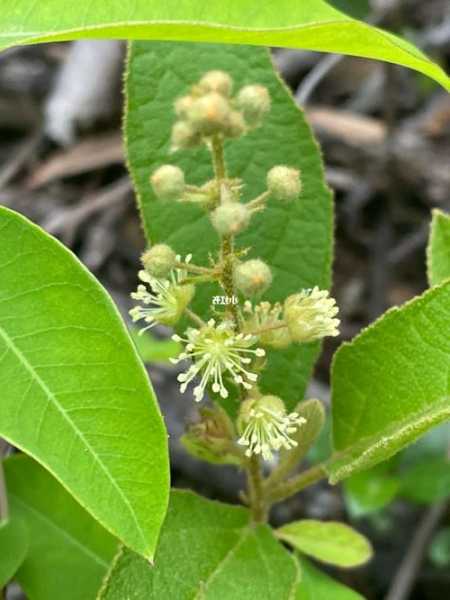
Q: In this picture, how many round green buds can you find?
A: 11